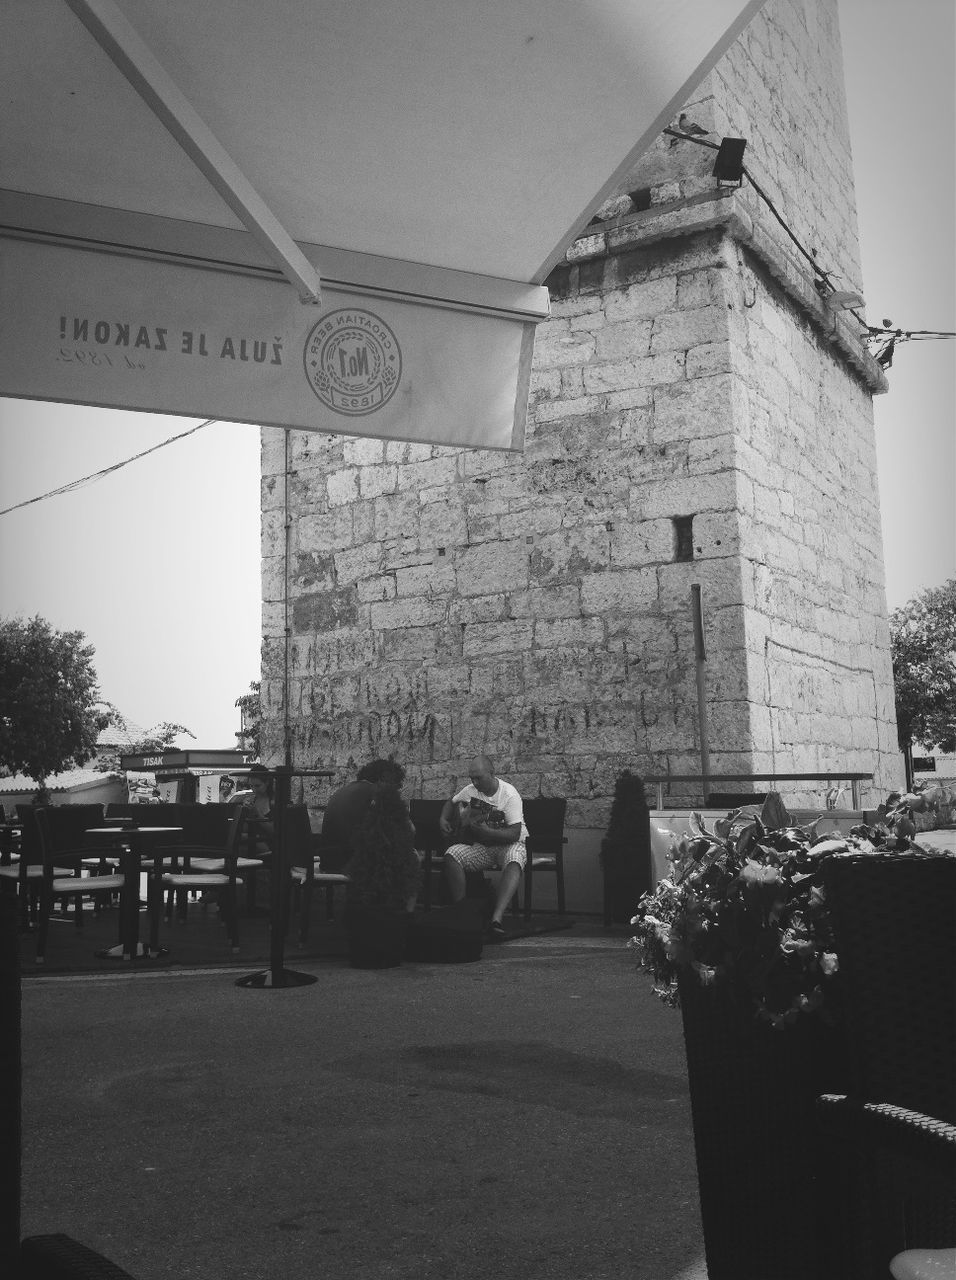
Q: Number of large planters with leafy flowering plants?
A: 1